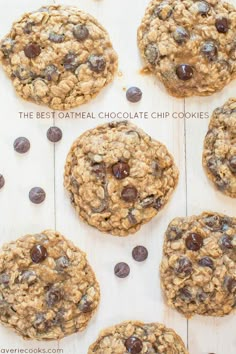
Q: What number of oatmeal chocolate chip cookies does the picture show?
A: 7